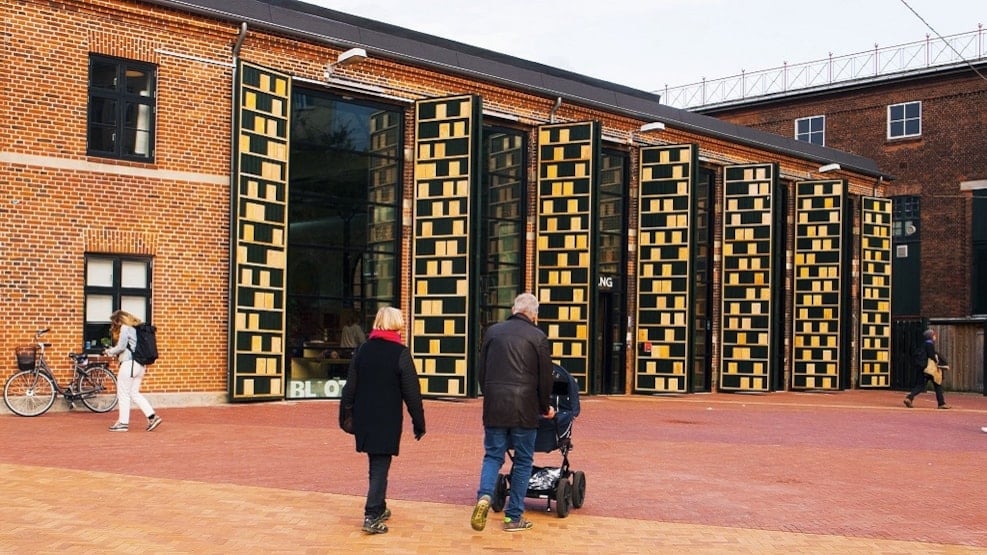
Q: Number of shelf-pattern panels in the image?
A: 7